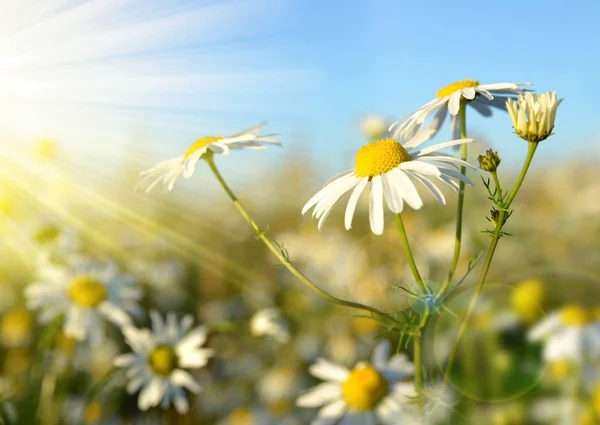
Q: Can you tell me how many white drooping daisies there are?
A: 3